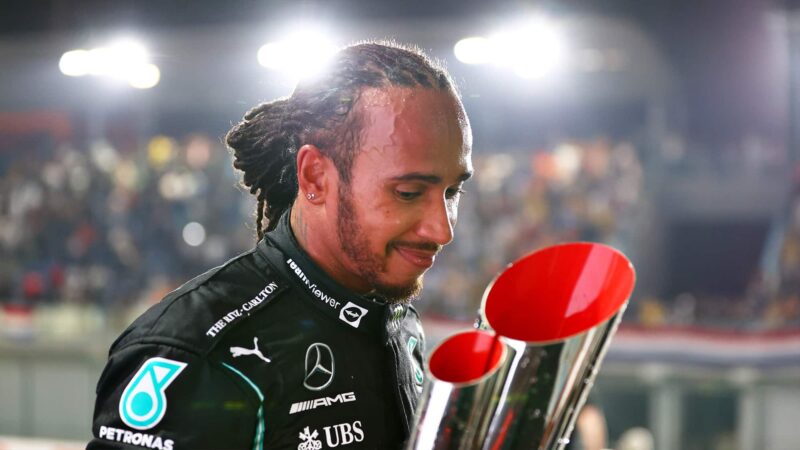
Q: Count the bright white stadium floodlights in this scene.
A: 3